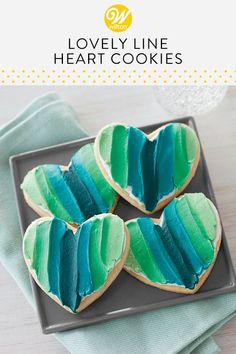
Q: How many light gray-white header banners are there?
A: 1